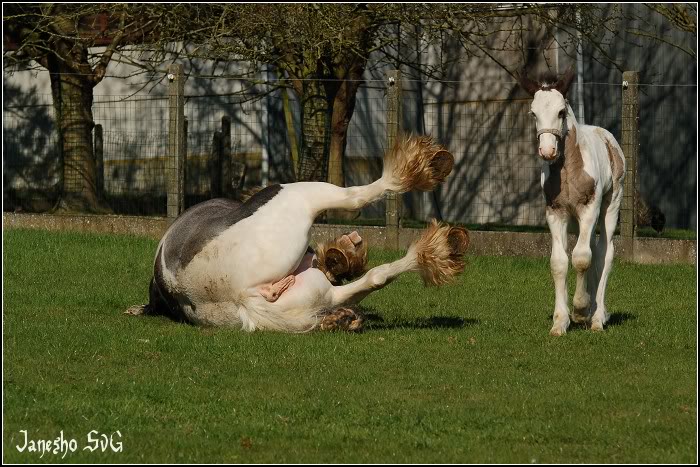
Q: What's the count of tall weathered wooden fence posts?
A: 3